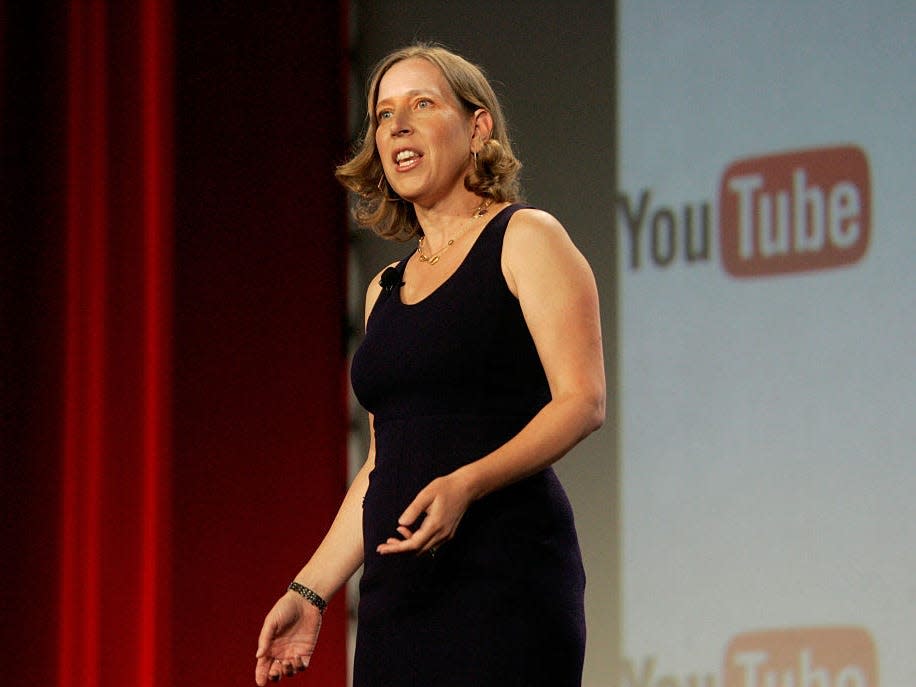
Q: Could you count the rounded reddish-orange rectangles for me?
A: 2